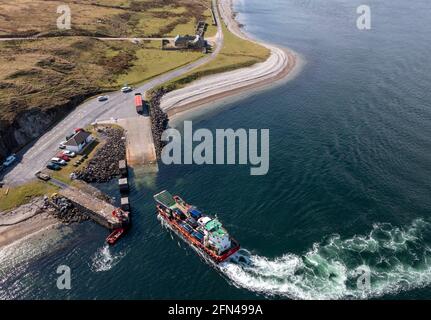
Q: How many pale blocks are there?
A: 3